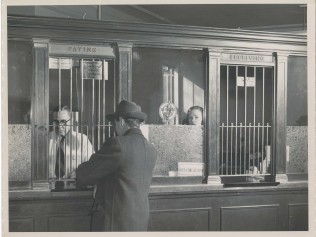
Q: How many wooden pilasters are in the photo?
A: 4